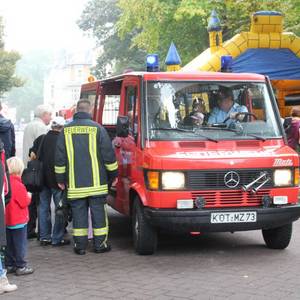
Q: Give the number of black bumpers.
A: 1